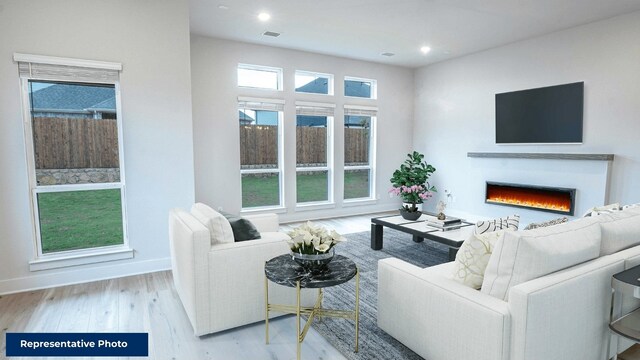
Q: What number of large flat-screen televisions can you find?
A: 1